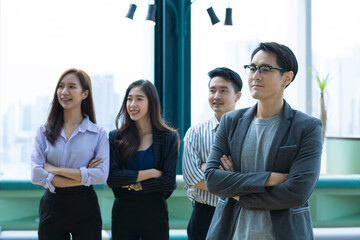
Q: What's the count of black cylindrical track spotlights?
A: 4